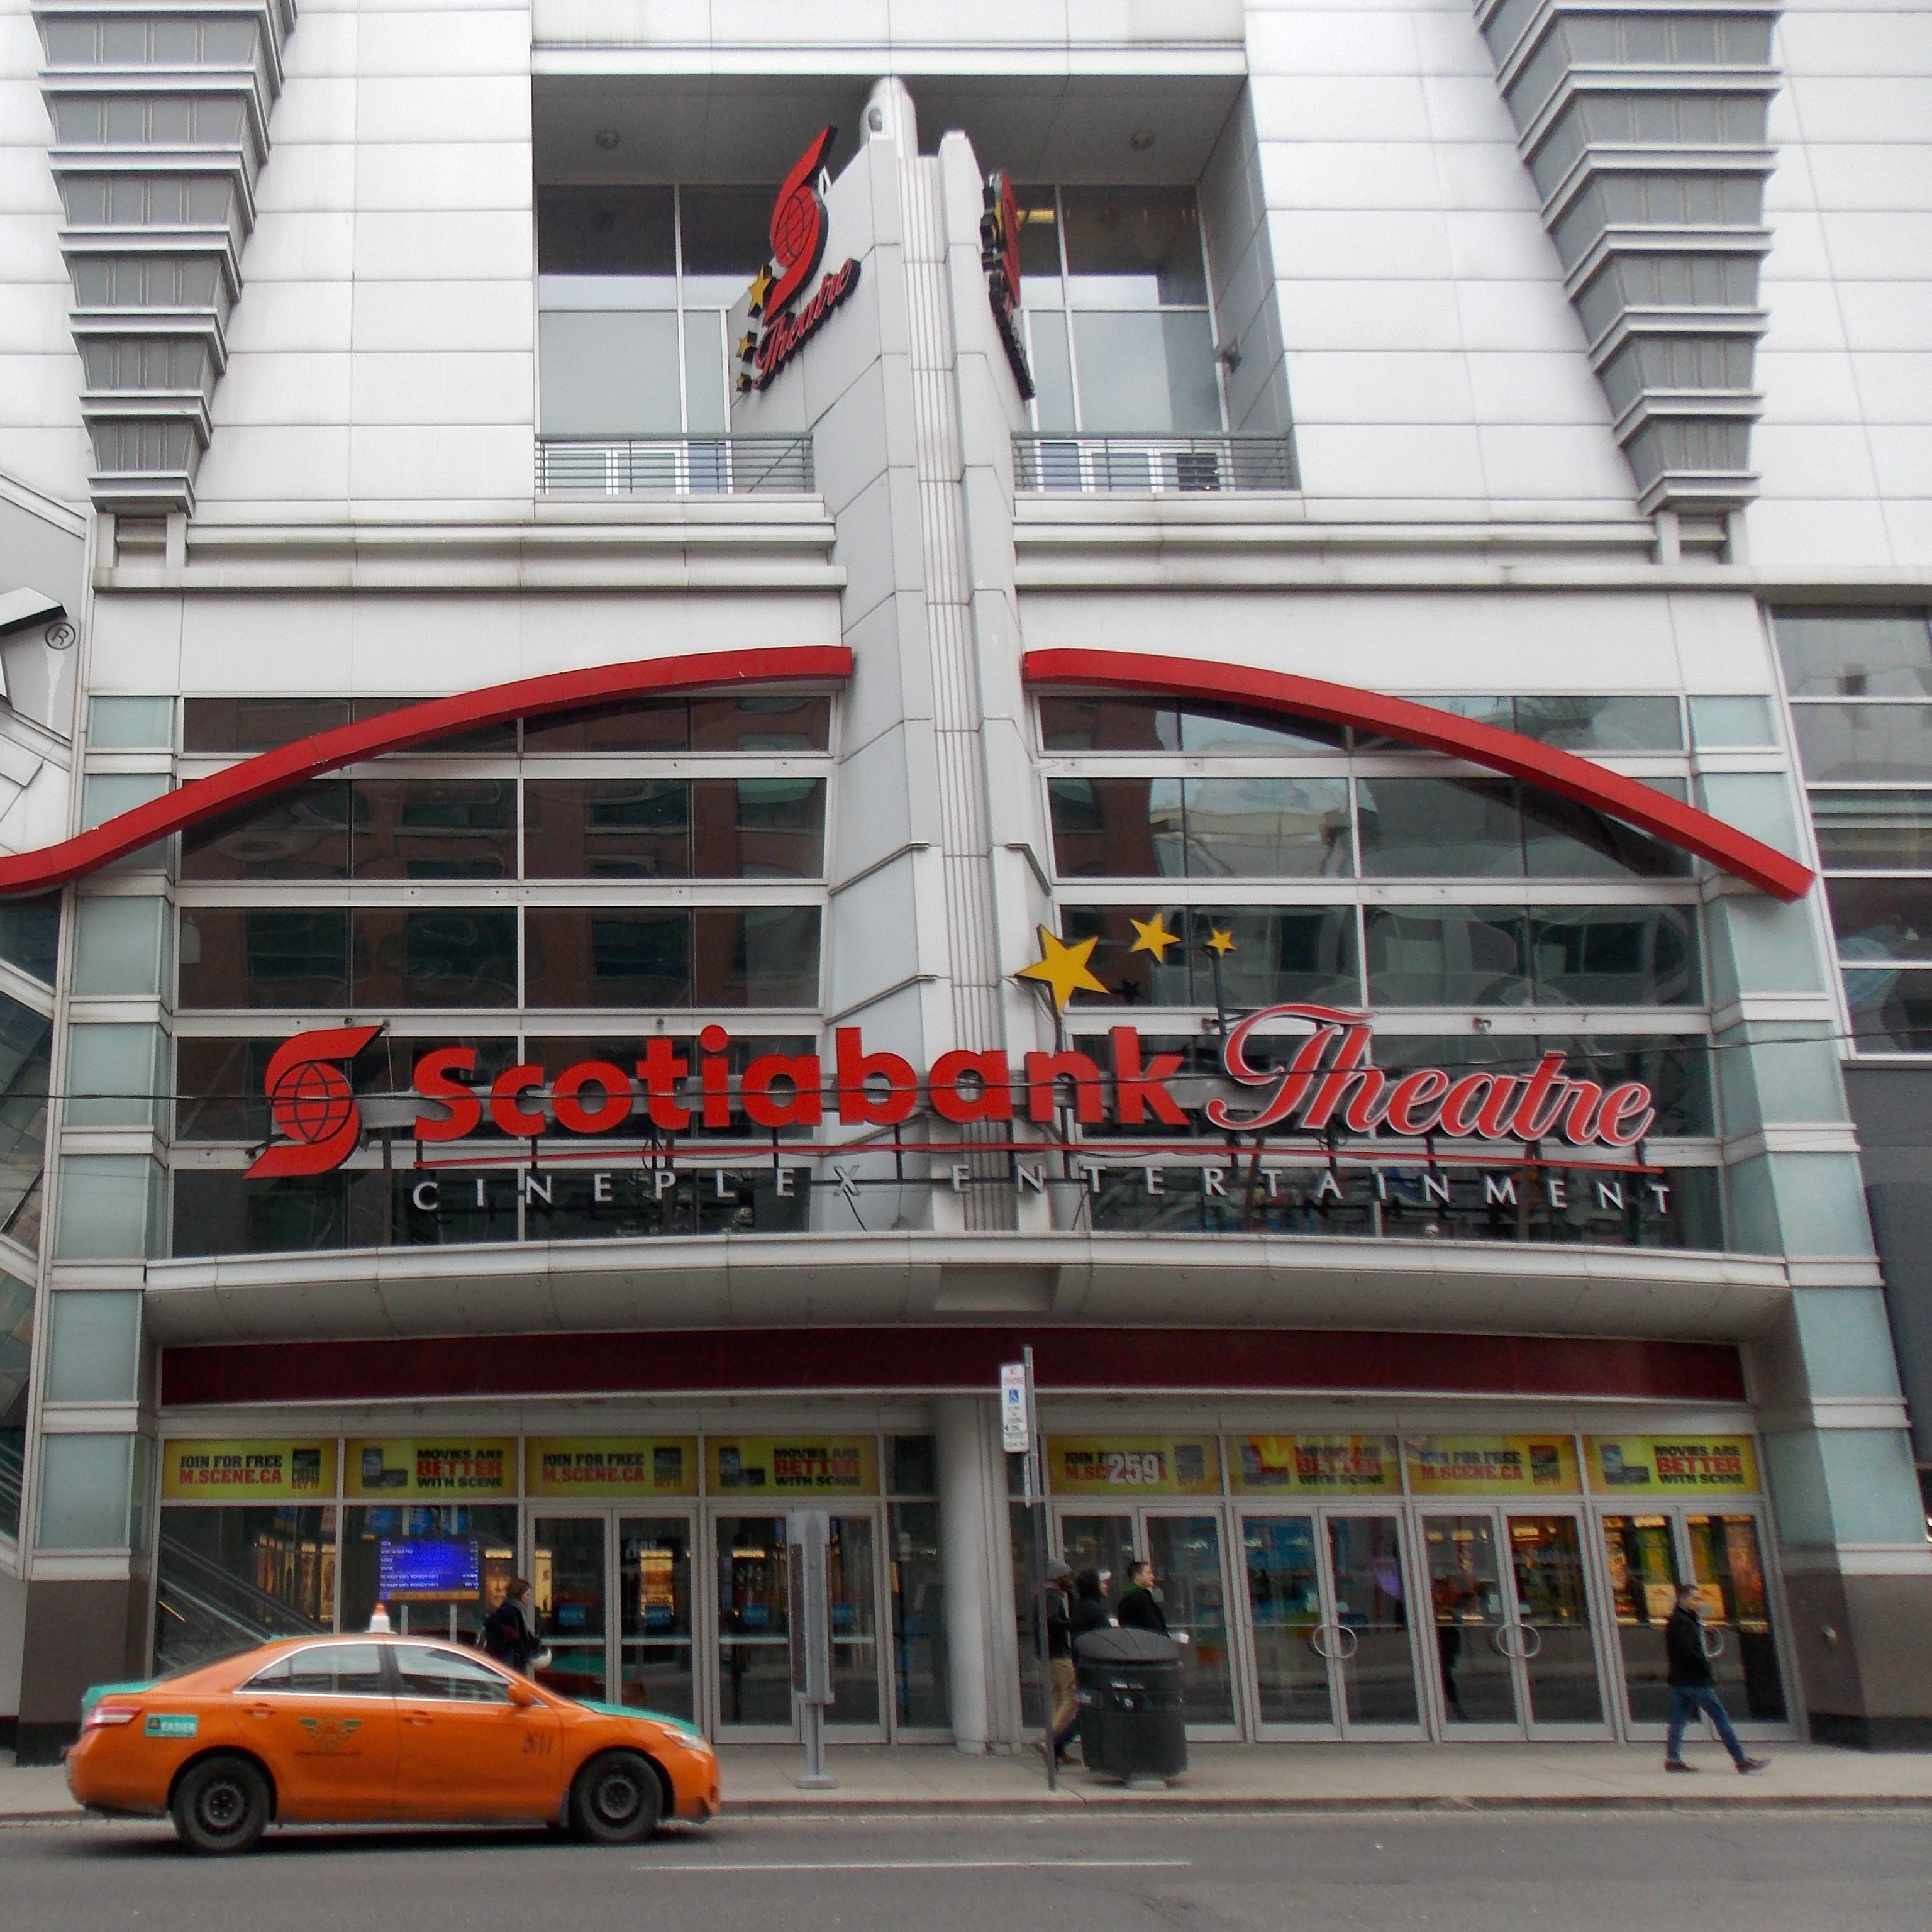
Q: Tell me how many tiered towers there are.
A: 2